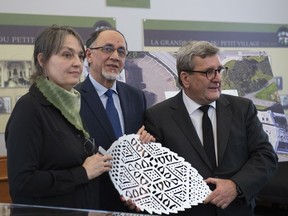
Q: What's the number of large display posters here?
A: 2